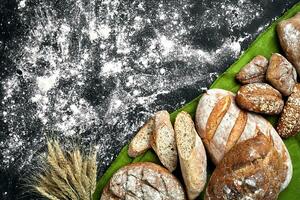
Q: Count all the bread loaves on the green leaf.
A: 11